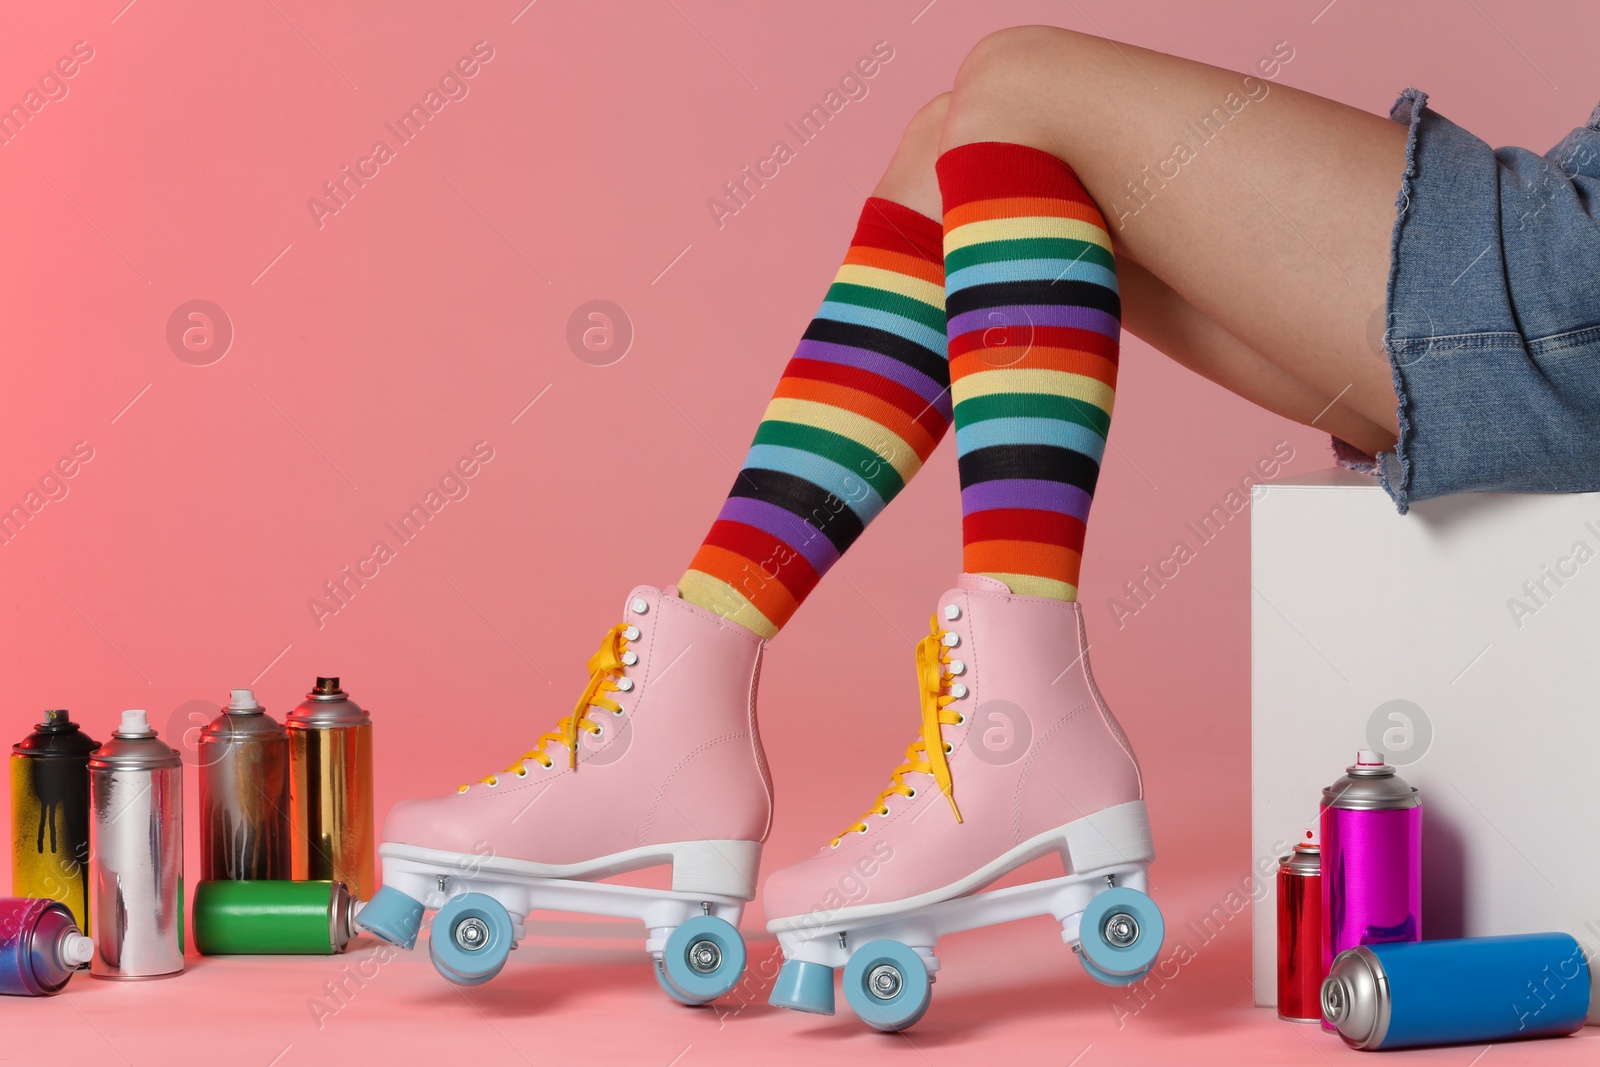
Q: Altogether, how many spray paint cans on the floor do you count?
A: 9